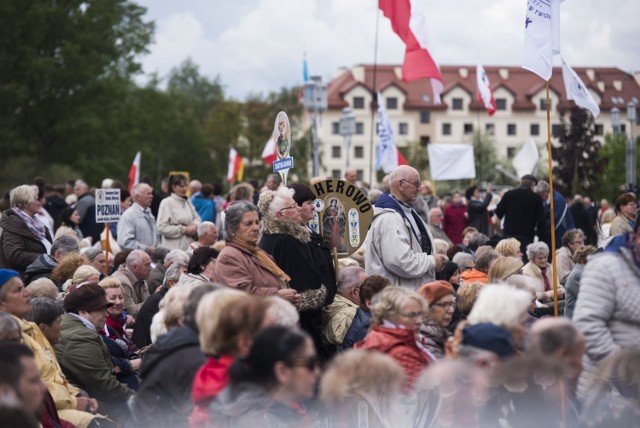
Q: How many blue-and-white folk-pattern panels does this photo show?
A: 2